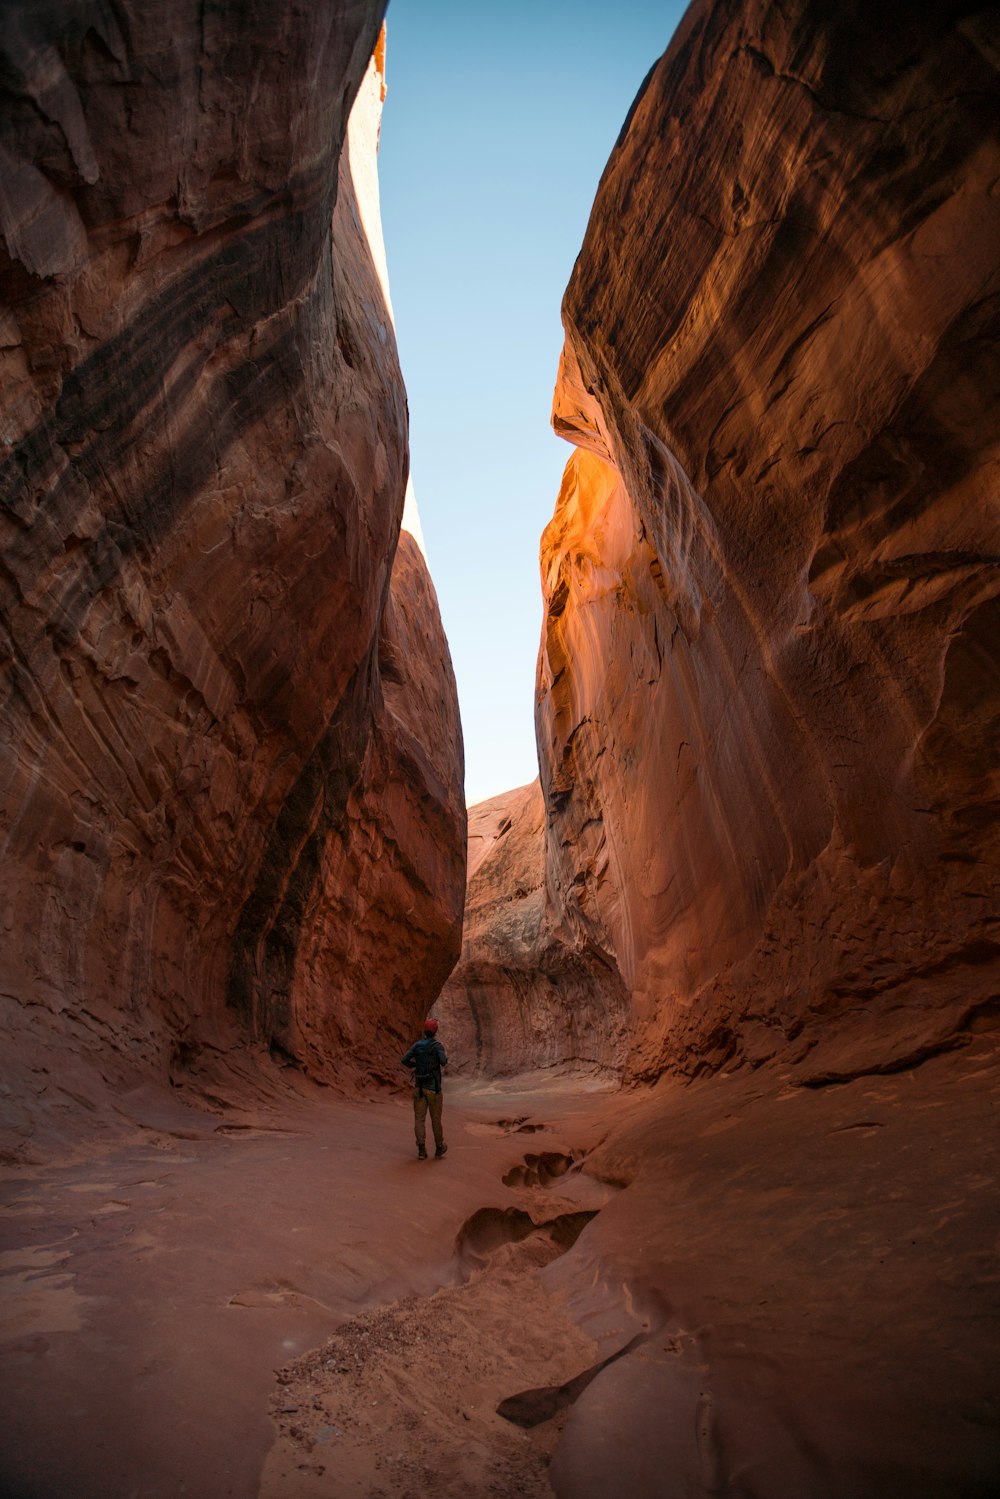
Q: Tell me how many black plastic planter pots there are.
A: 0